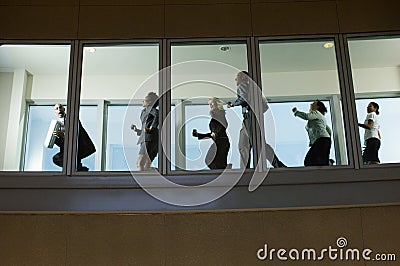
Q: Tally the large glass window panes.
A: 5